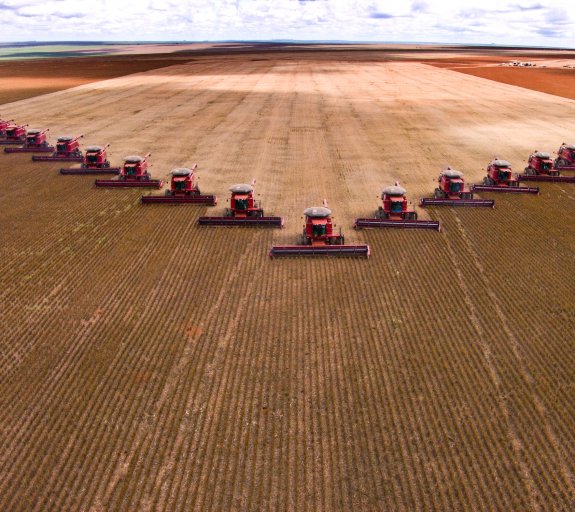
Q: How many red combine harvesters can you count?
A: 14